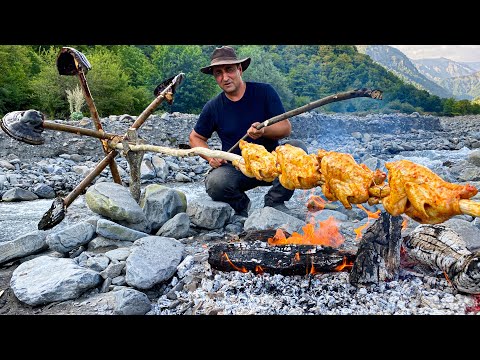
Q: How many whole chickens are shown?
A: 4